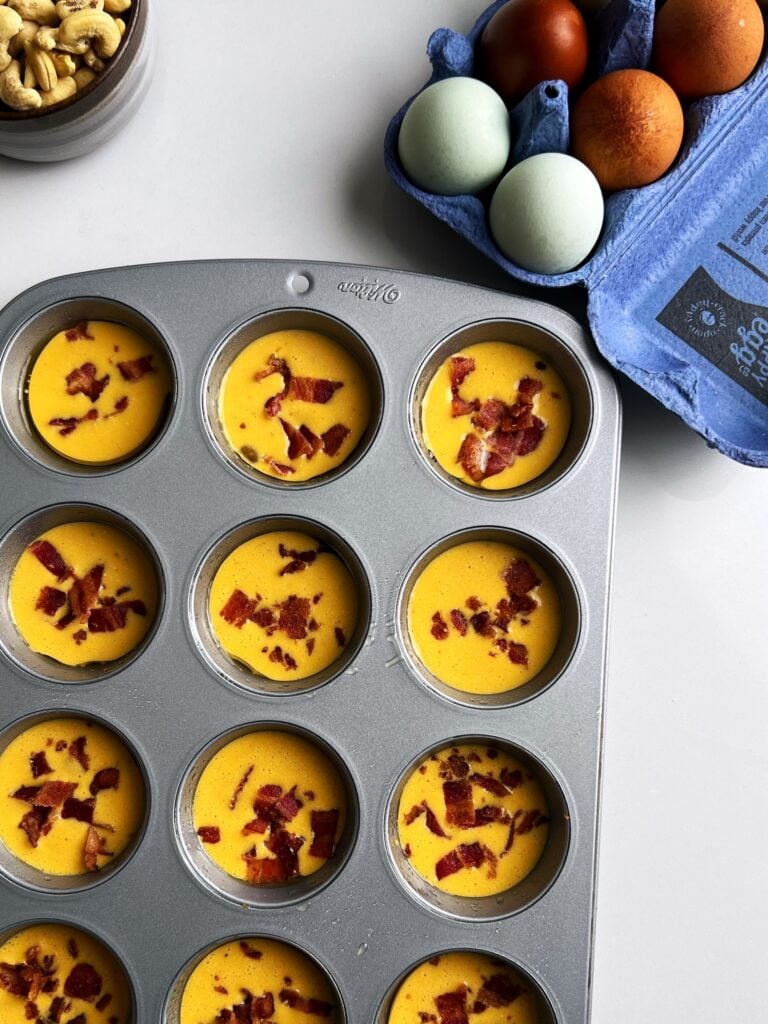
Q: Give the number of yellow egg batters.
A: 12